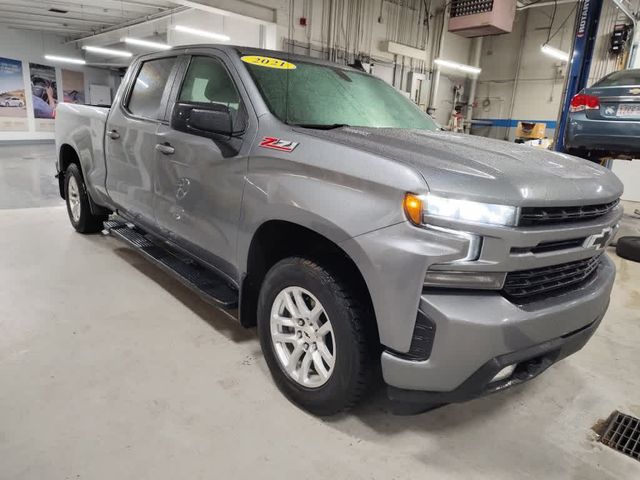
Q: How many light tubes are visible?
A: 6